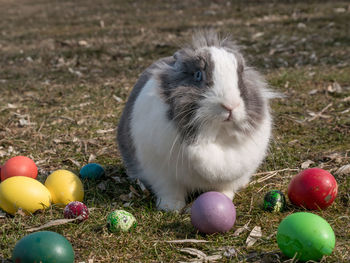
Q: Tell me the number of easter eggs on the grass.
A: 11